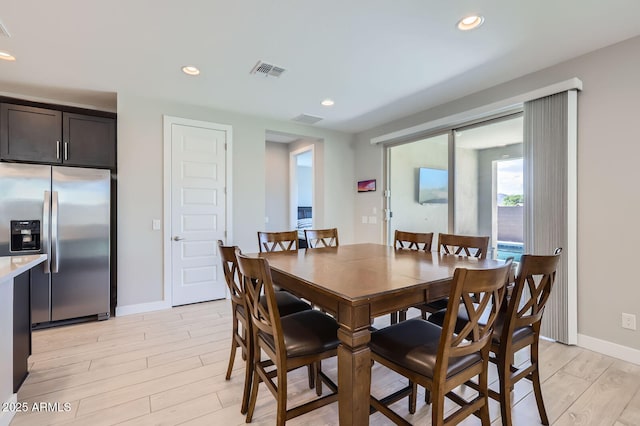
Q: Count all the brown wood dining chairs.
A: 8